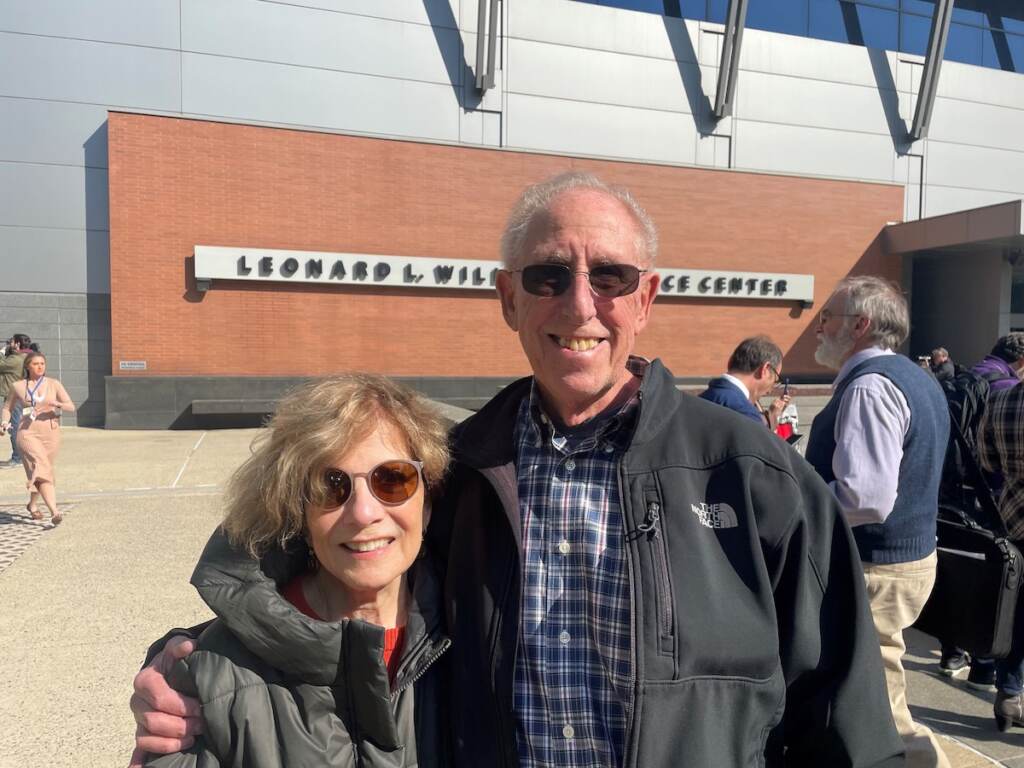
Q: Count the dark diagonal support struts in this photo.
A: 3